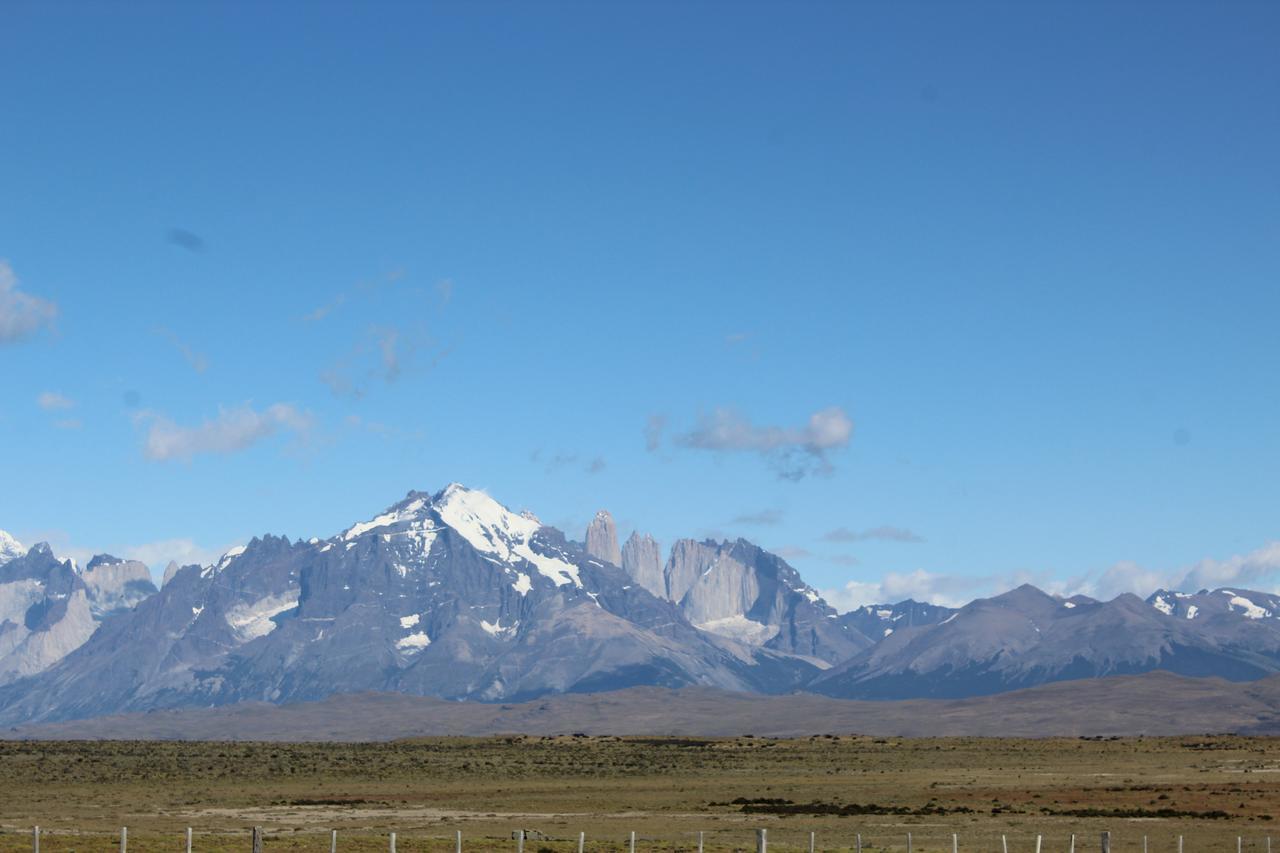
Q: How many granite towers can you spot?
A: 3